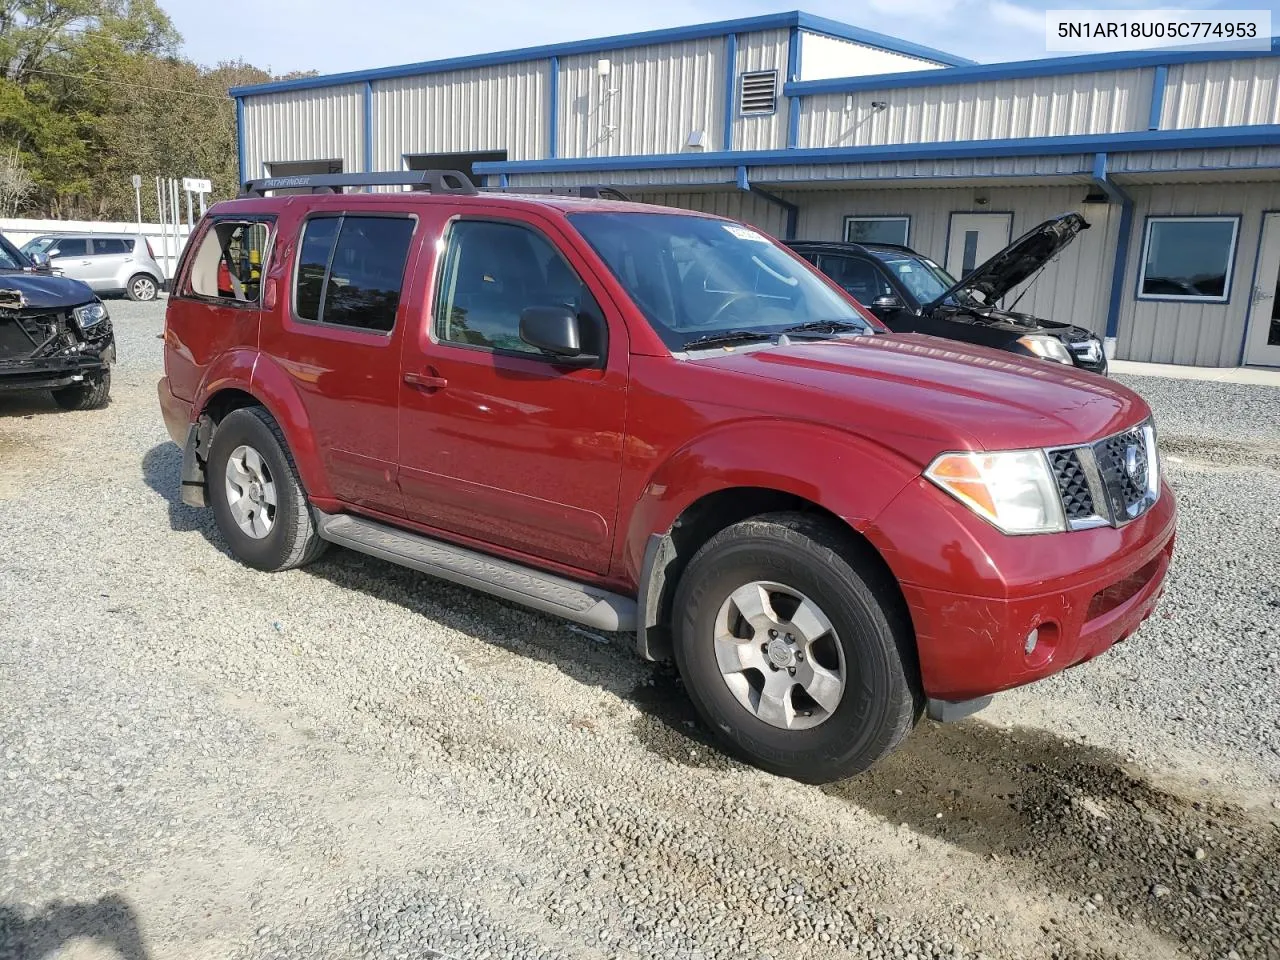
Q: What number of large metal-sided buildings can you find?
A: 1